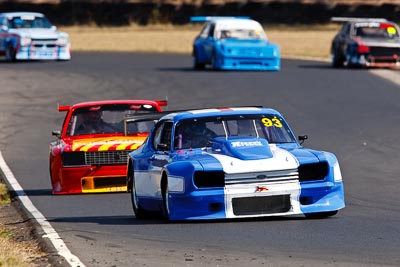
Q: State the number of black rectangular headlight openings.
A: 3